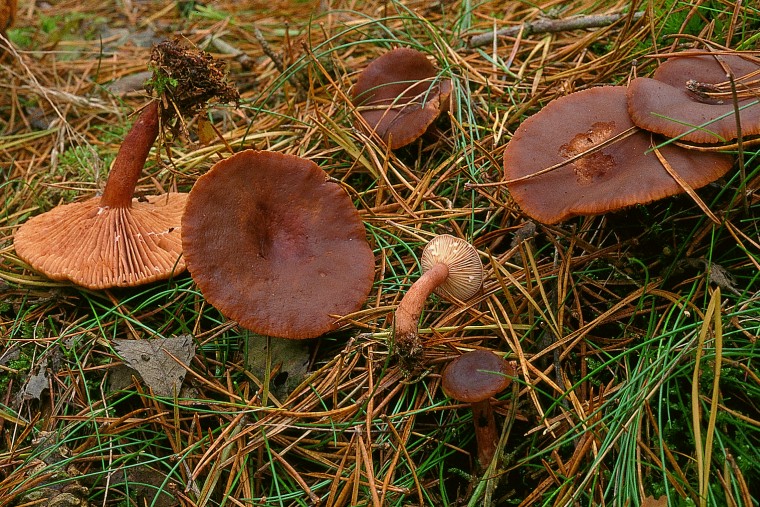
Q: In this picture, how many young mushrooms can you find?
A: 2